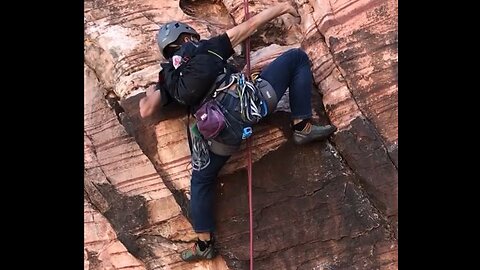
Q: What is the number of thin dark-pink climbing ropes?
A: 1